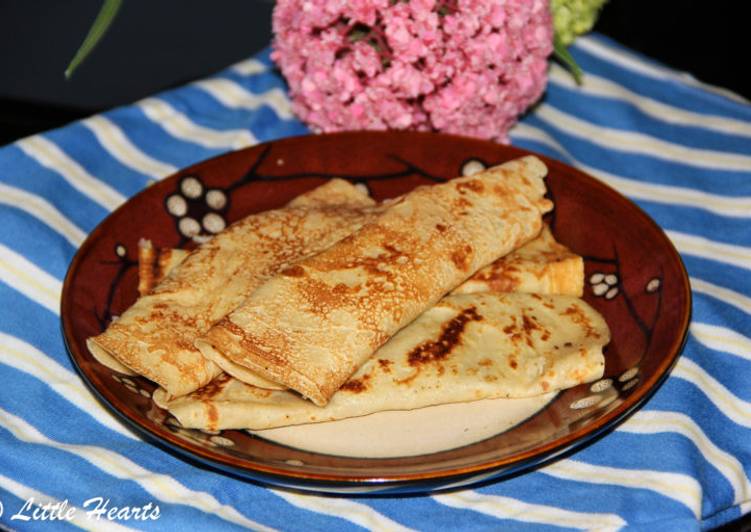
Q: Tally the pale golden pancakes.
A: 4